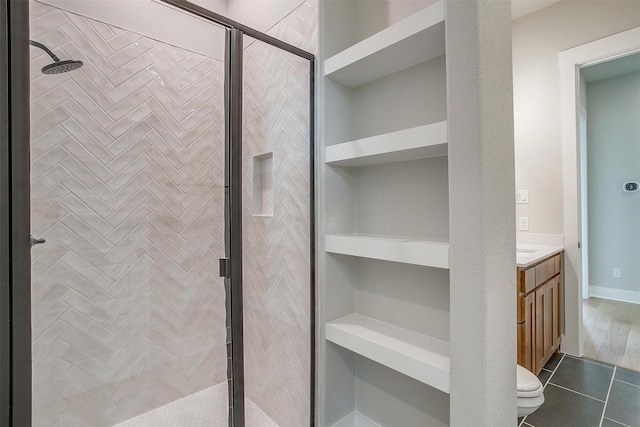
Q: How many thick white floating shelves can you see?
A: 4